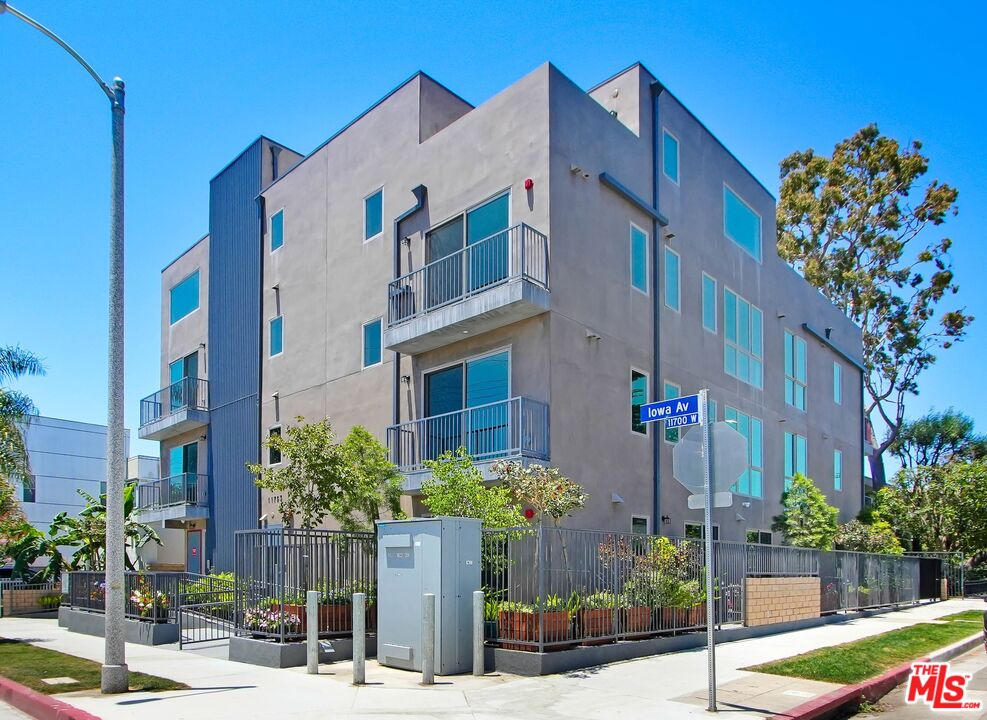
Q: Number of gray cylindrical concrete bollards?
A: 4